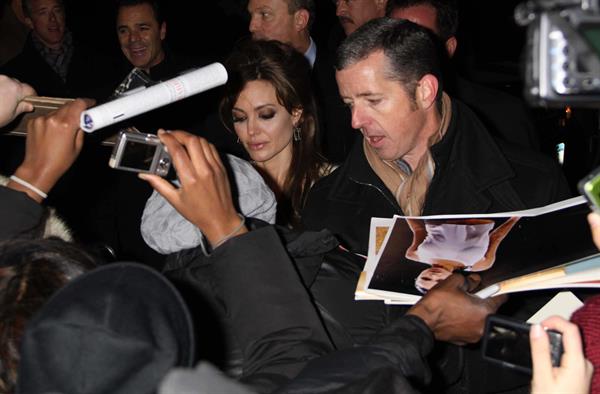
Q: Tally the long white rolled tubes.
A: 1